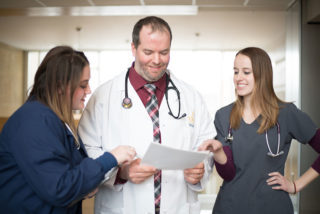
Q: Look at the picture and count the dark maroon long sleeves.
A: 2